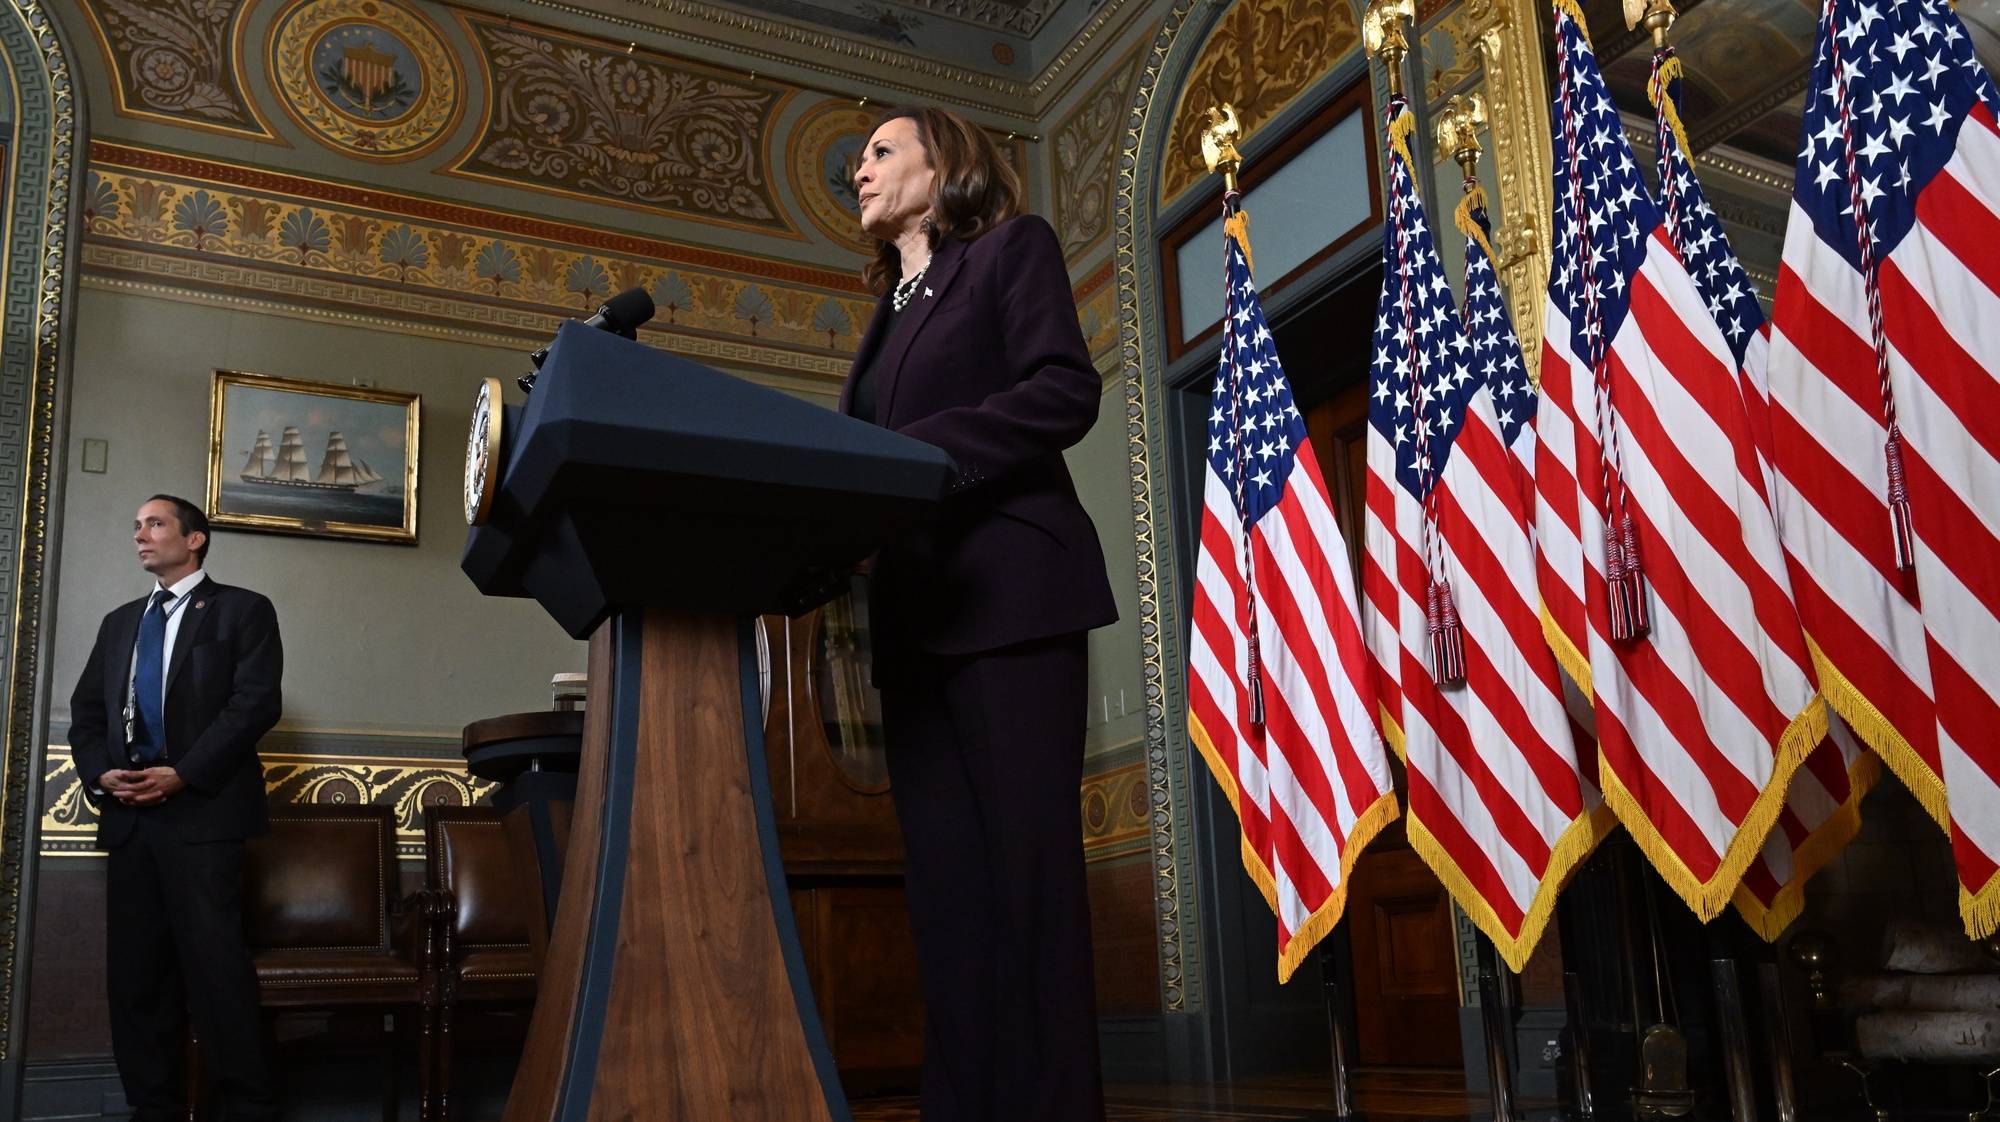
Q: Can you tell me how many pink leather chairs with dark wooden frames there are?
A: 0